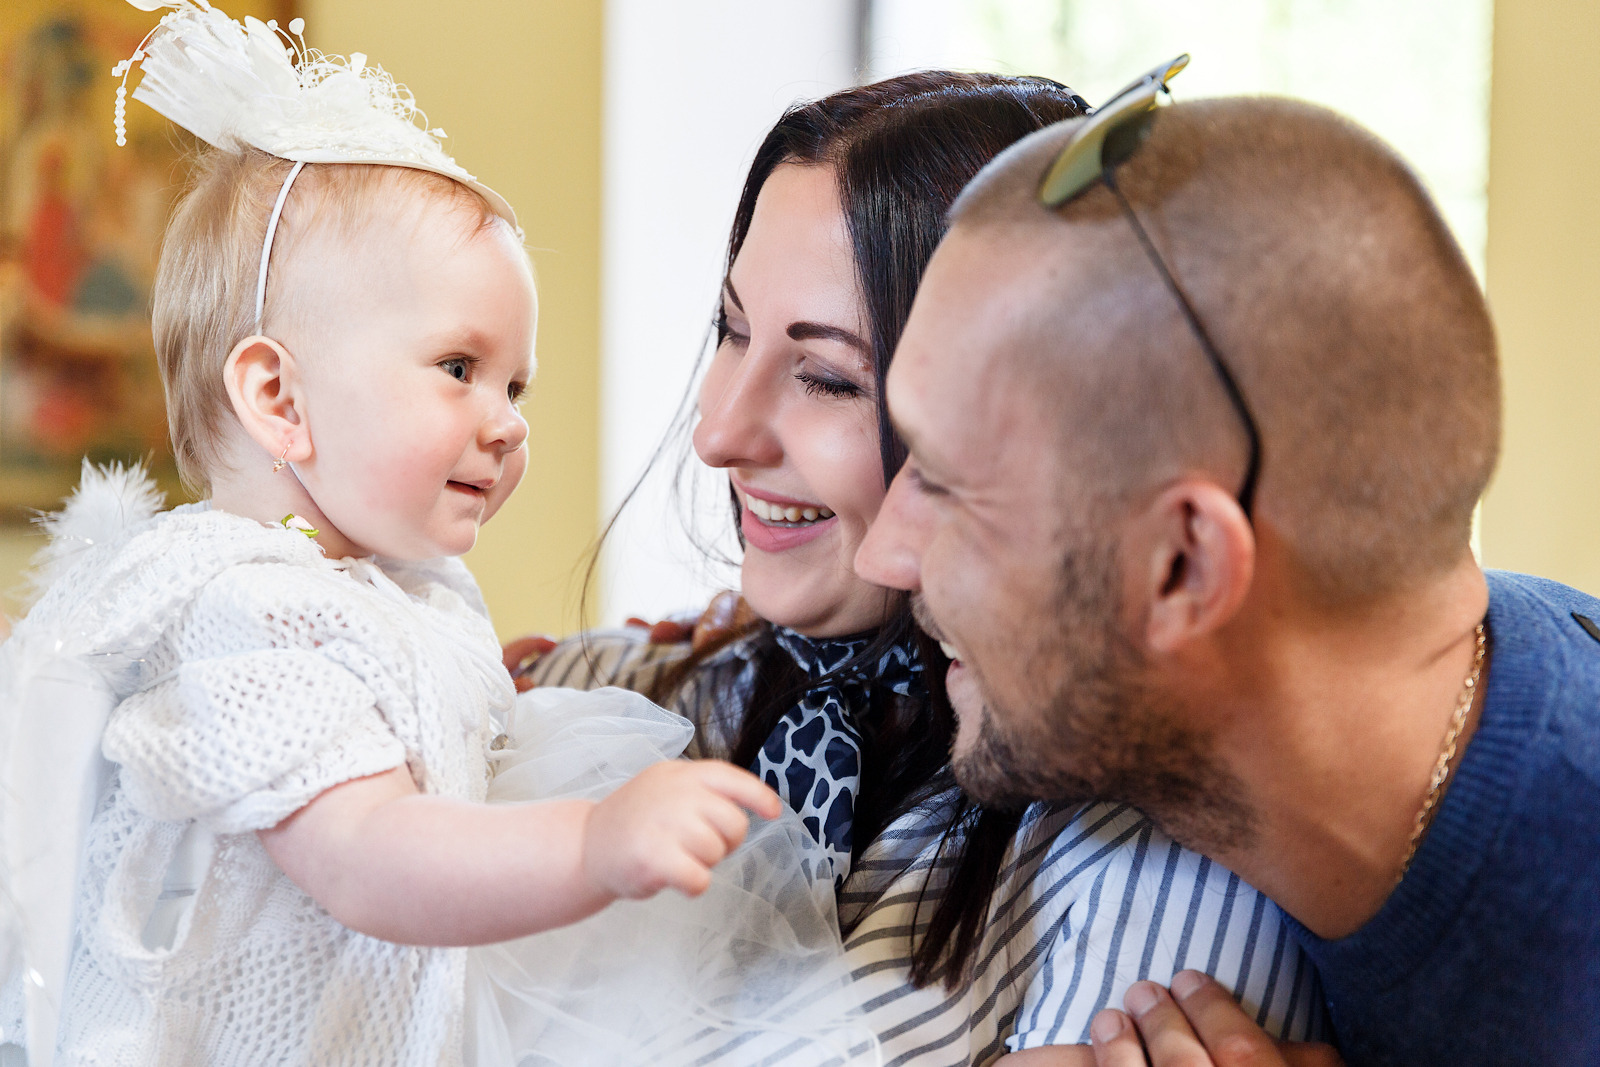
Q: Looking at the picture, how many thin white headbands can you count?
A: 1